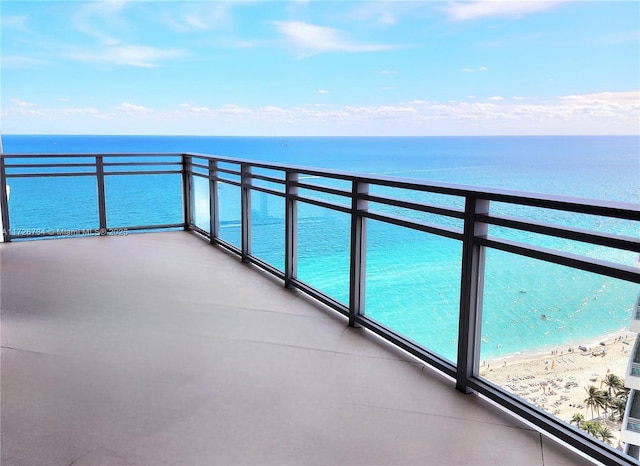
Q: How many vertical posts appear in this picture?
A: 8